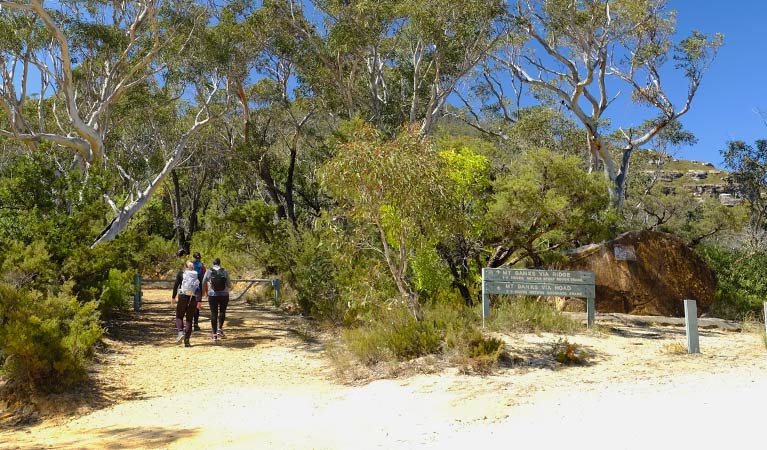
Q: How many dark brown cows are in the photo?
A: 0